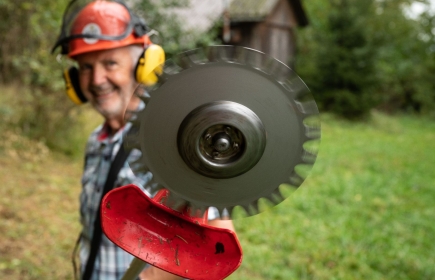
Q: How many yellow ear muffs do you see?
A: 2